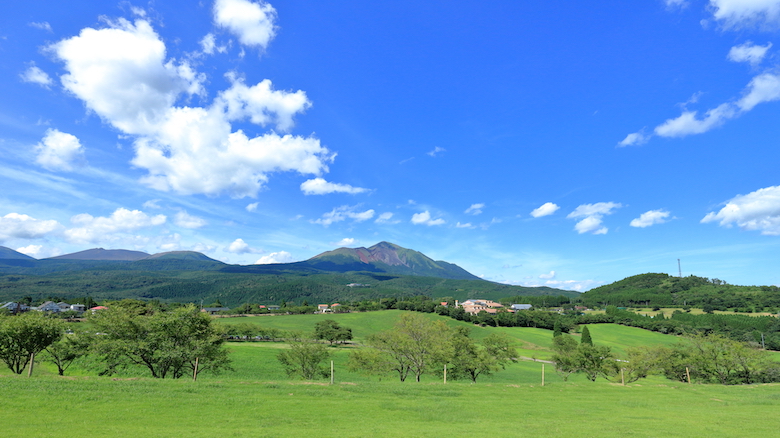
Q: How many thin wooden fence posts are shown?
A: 7